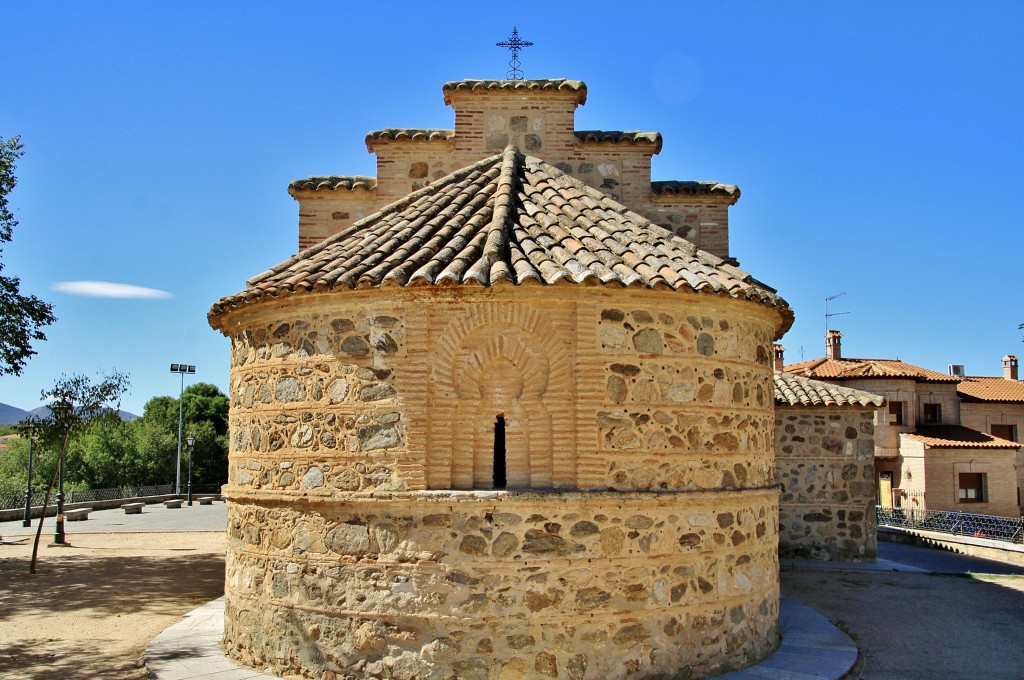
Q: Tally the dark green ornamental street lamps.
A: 3